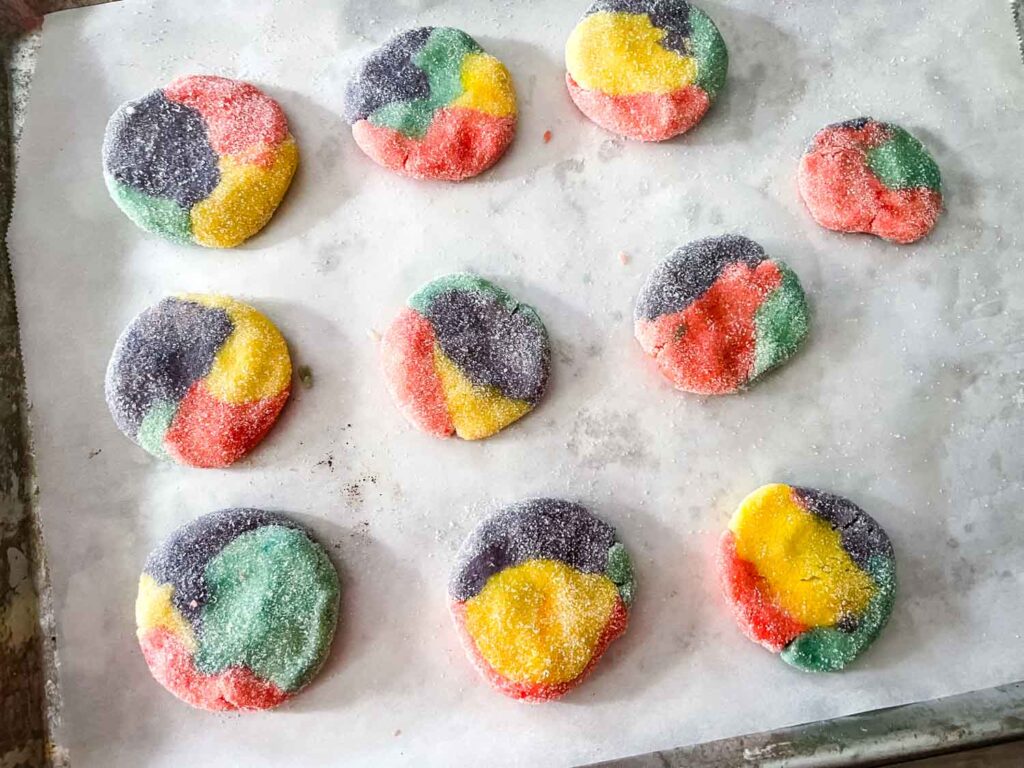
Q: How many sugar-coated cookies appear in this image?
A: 10